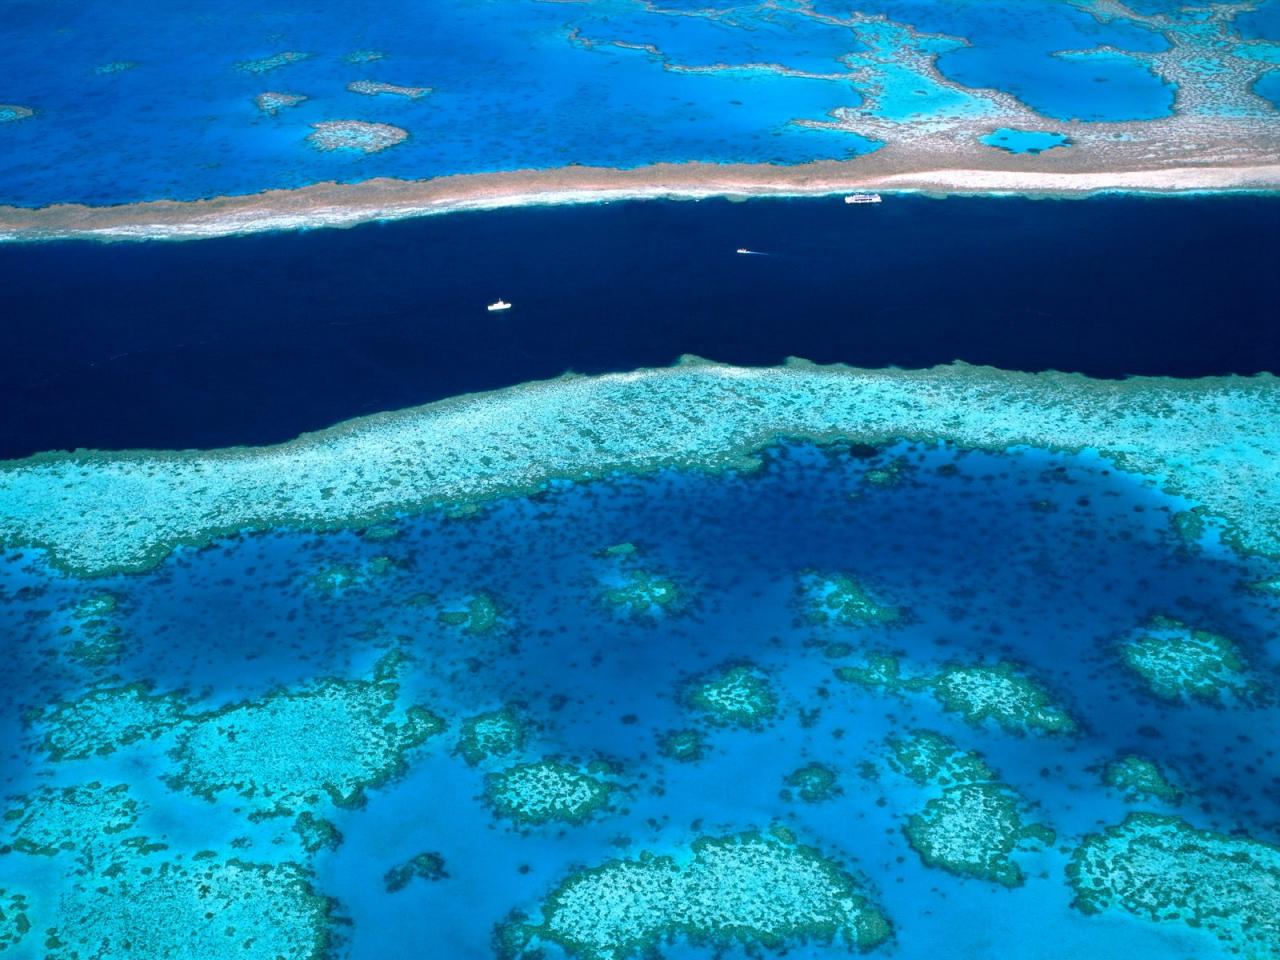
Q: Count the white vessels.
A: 3